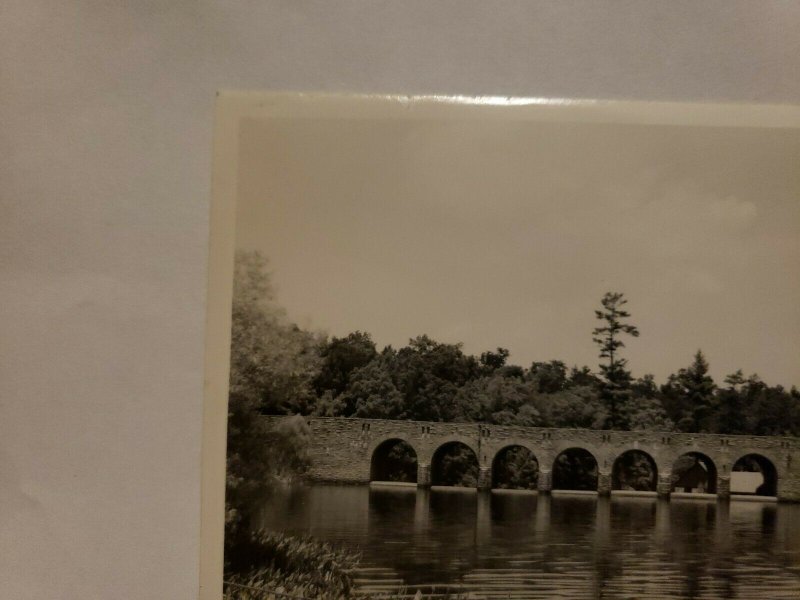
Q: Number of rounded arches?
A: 7